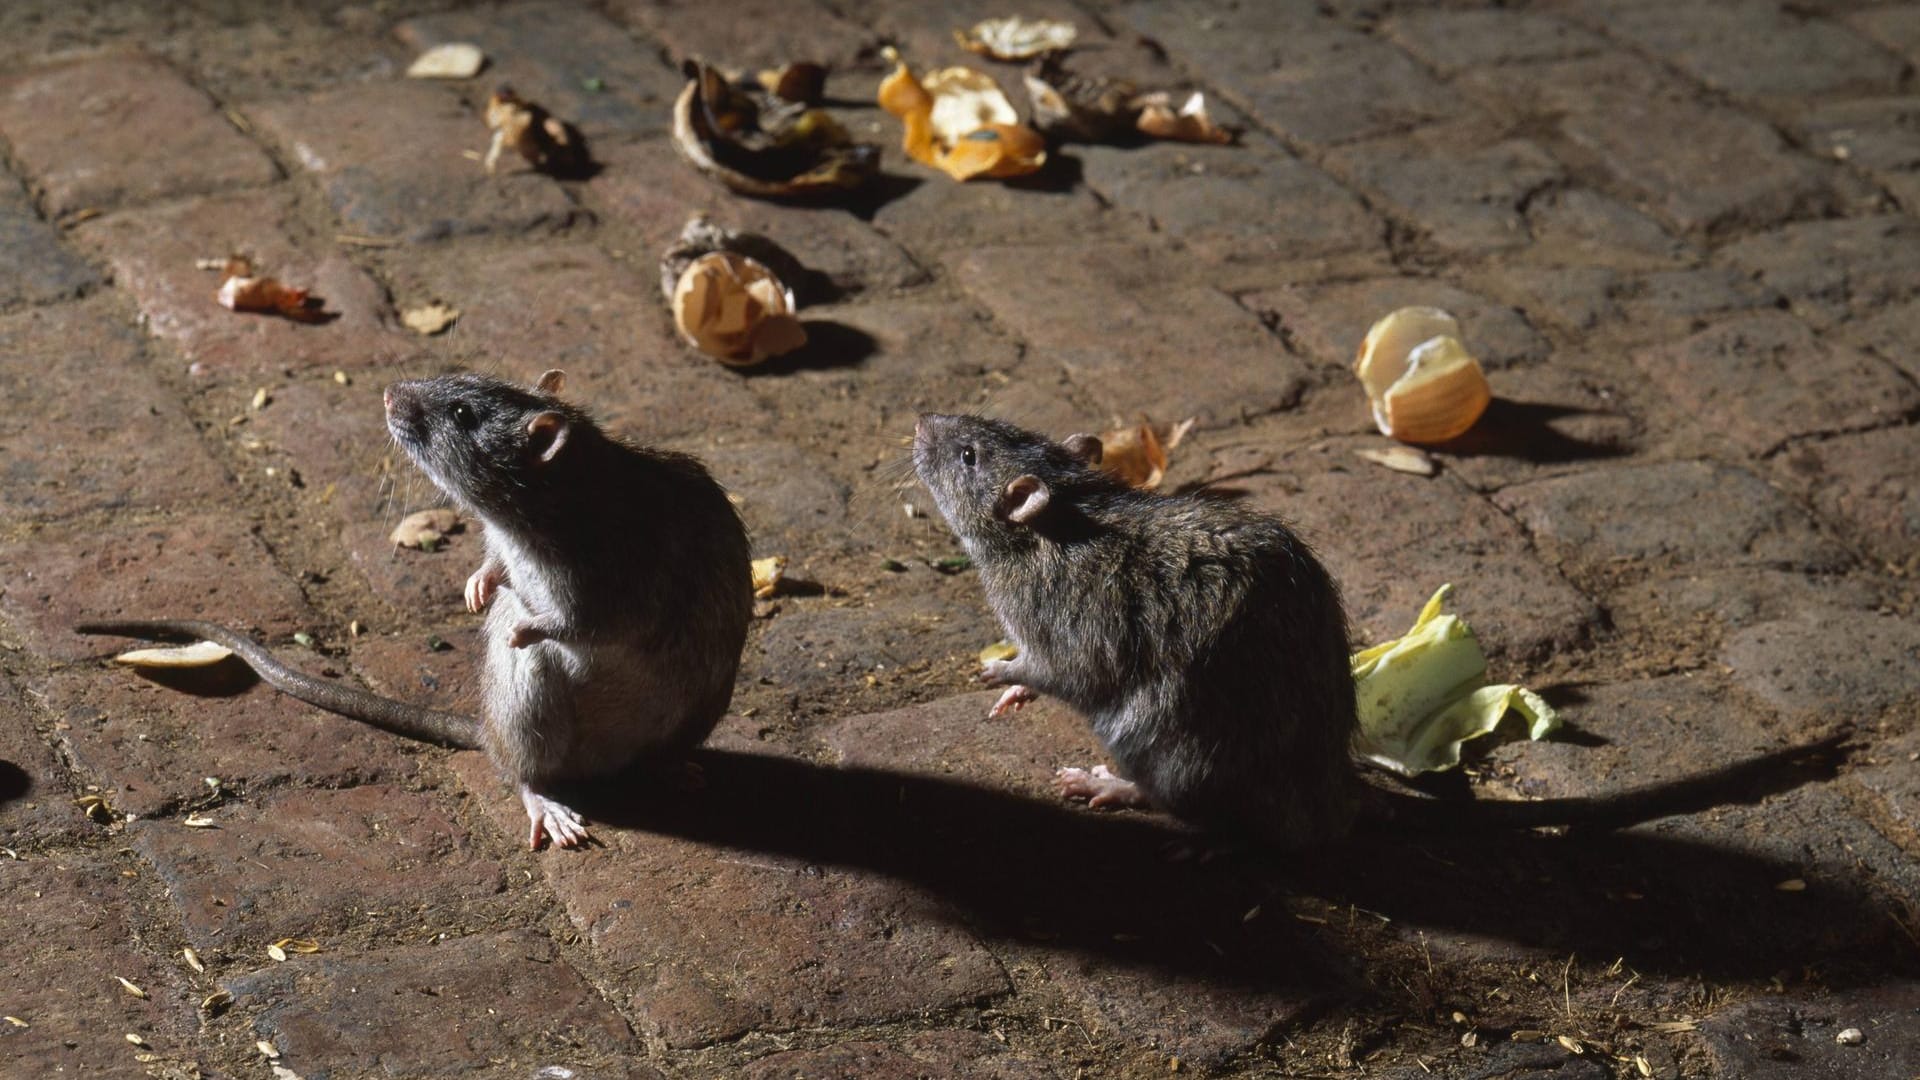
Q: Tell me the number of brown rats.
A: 2